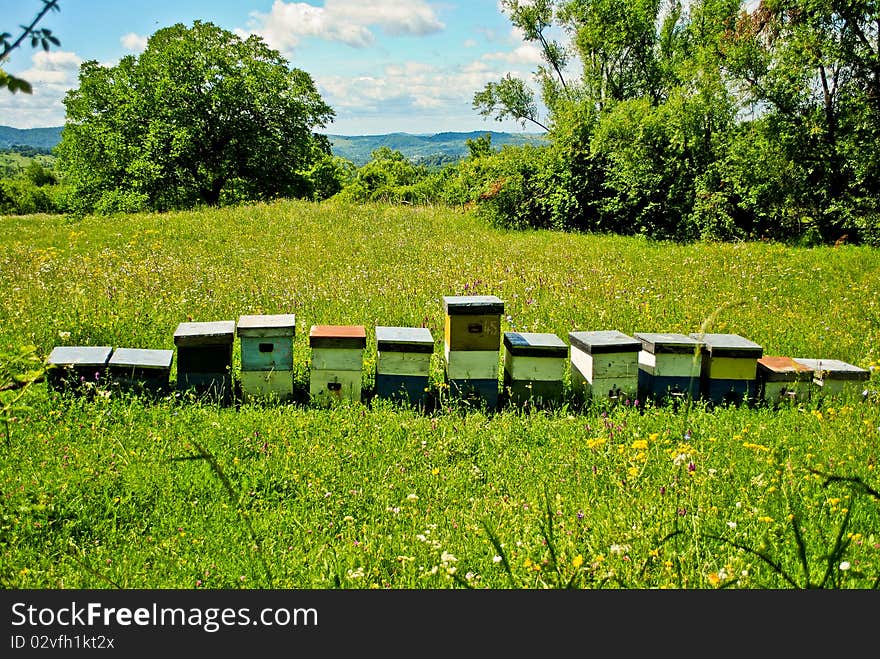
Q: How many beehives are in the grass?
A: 13